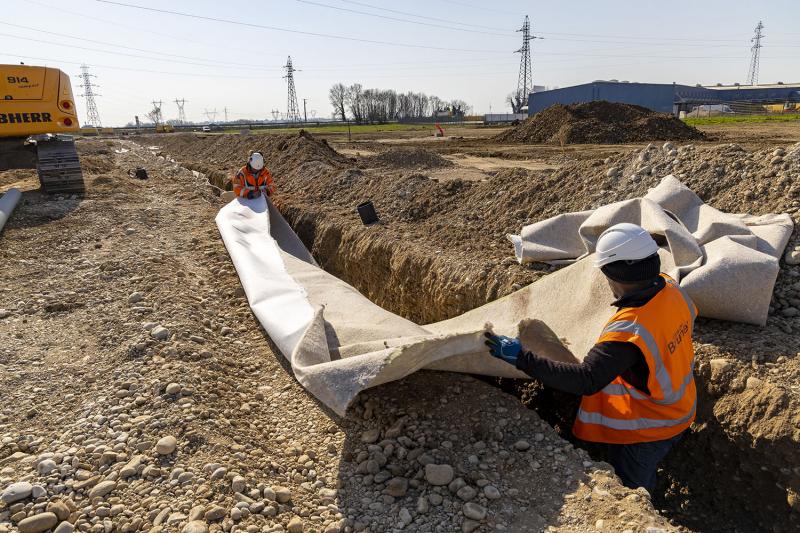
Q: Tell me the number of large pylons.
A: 4